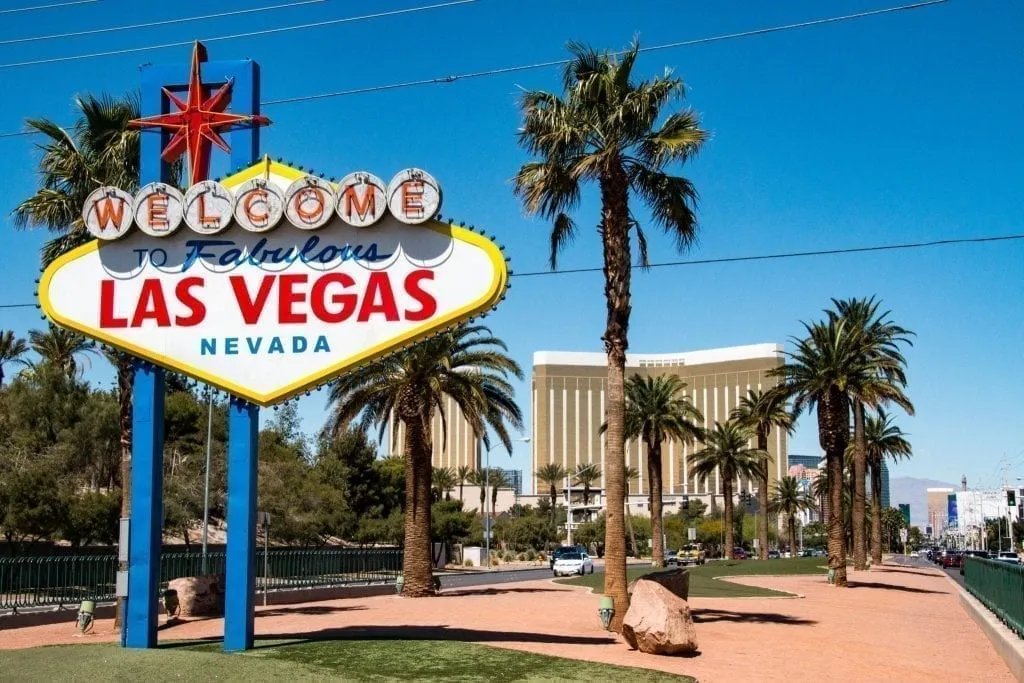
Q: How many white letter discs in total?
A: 7